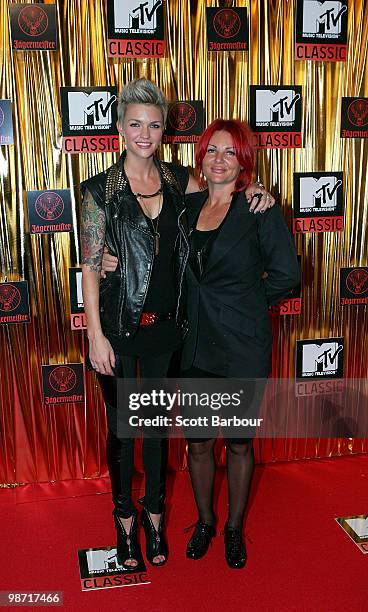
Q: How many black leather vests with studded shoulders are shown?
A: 1